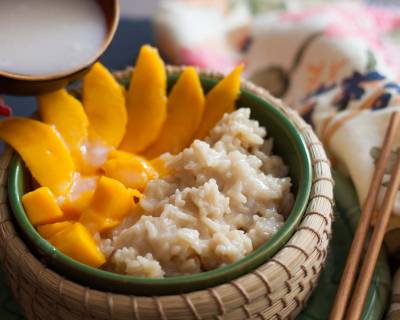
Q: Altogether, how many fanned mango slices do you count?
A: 6